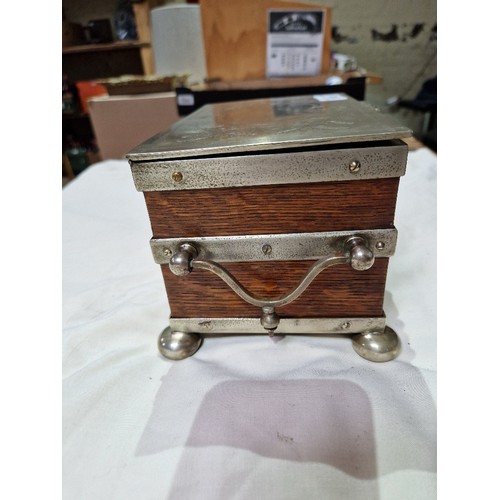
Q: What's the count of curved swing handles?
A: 1